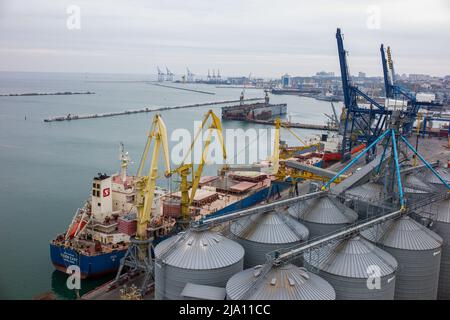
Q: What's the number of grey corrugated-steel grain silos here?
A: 10